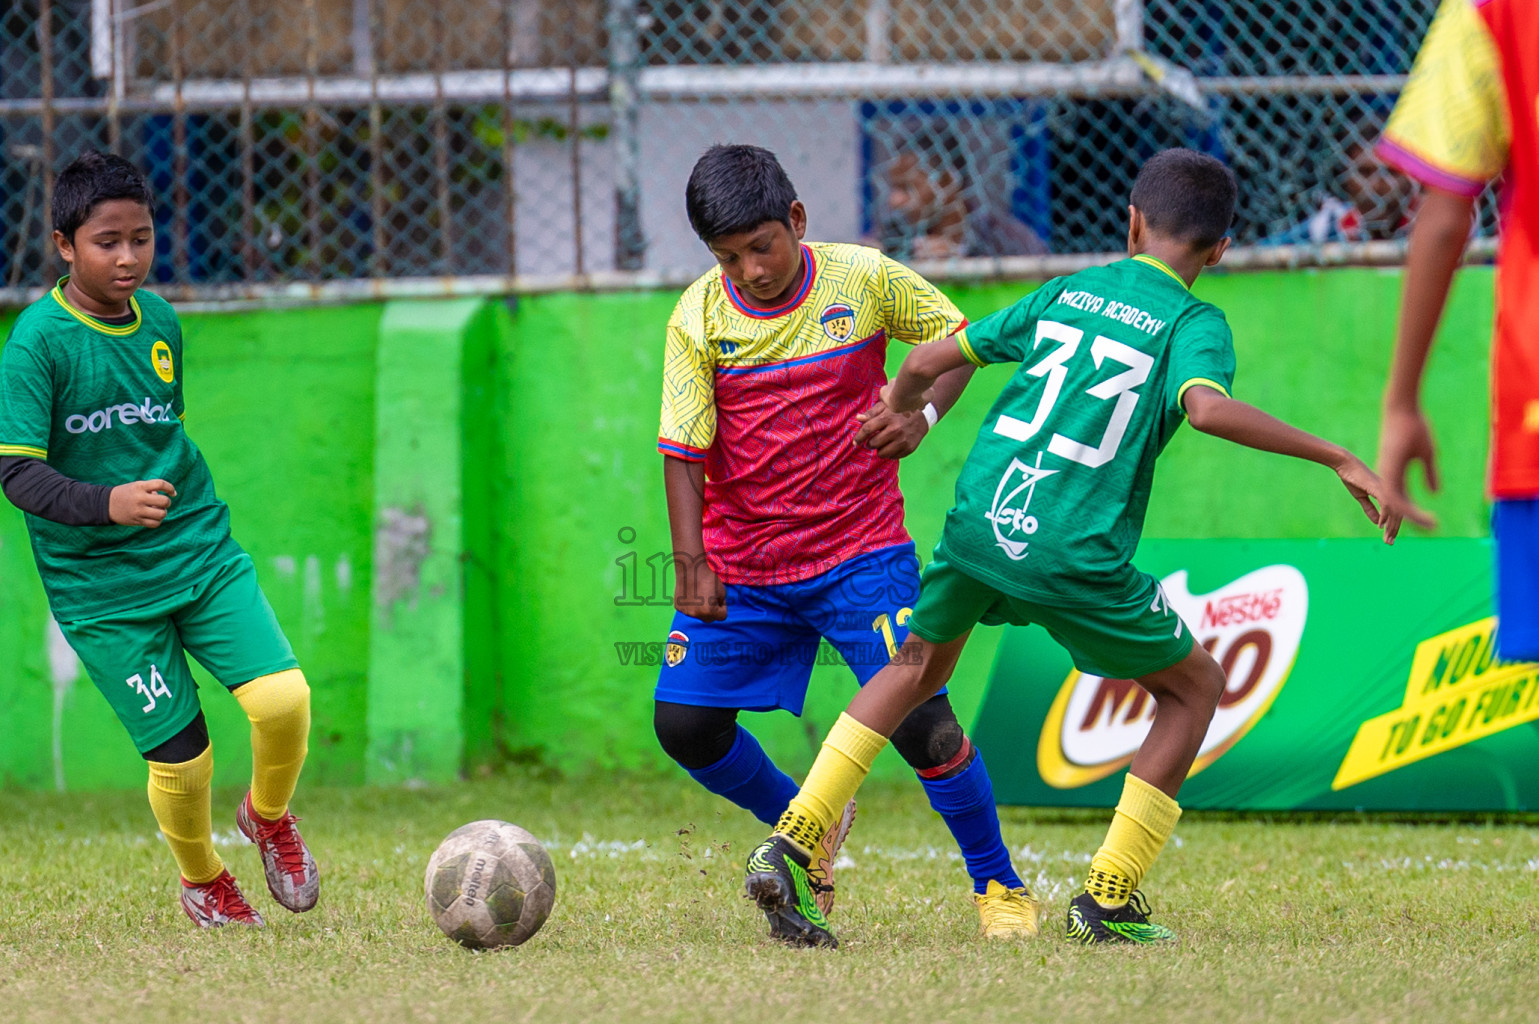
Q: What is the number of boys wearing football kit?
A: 4